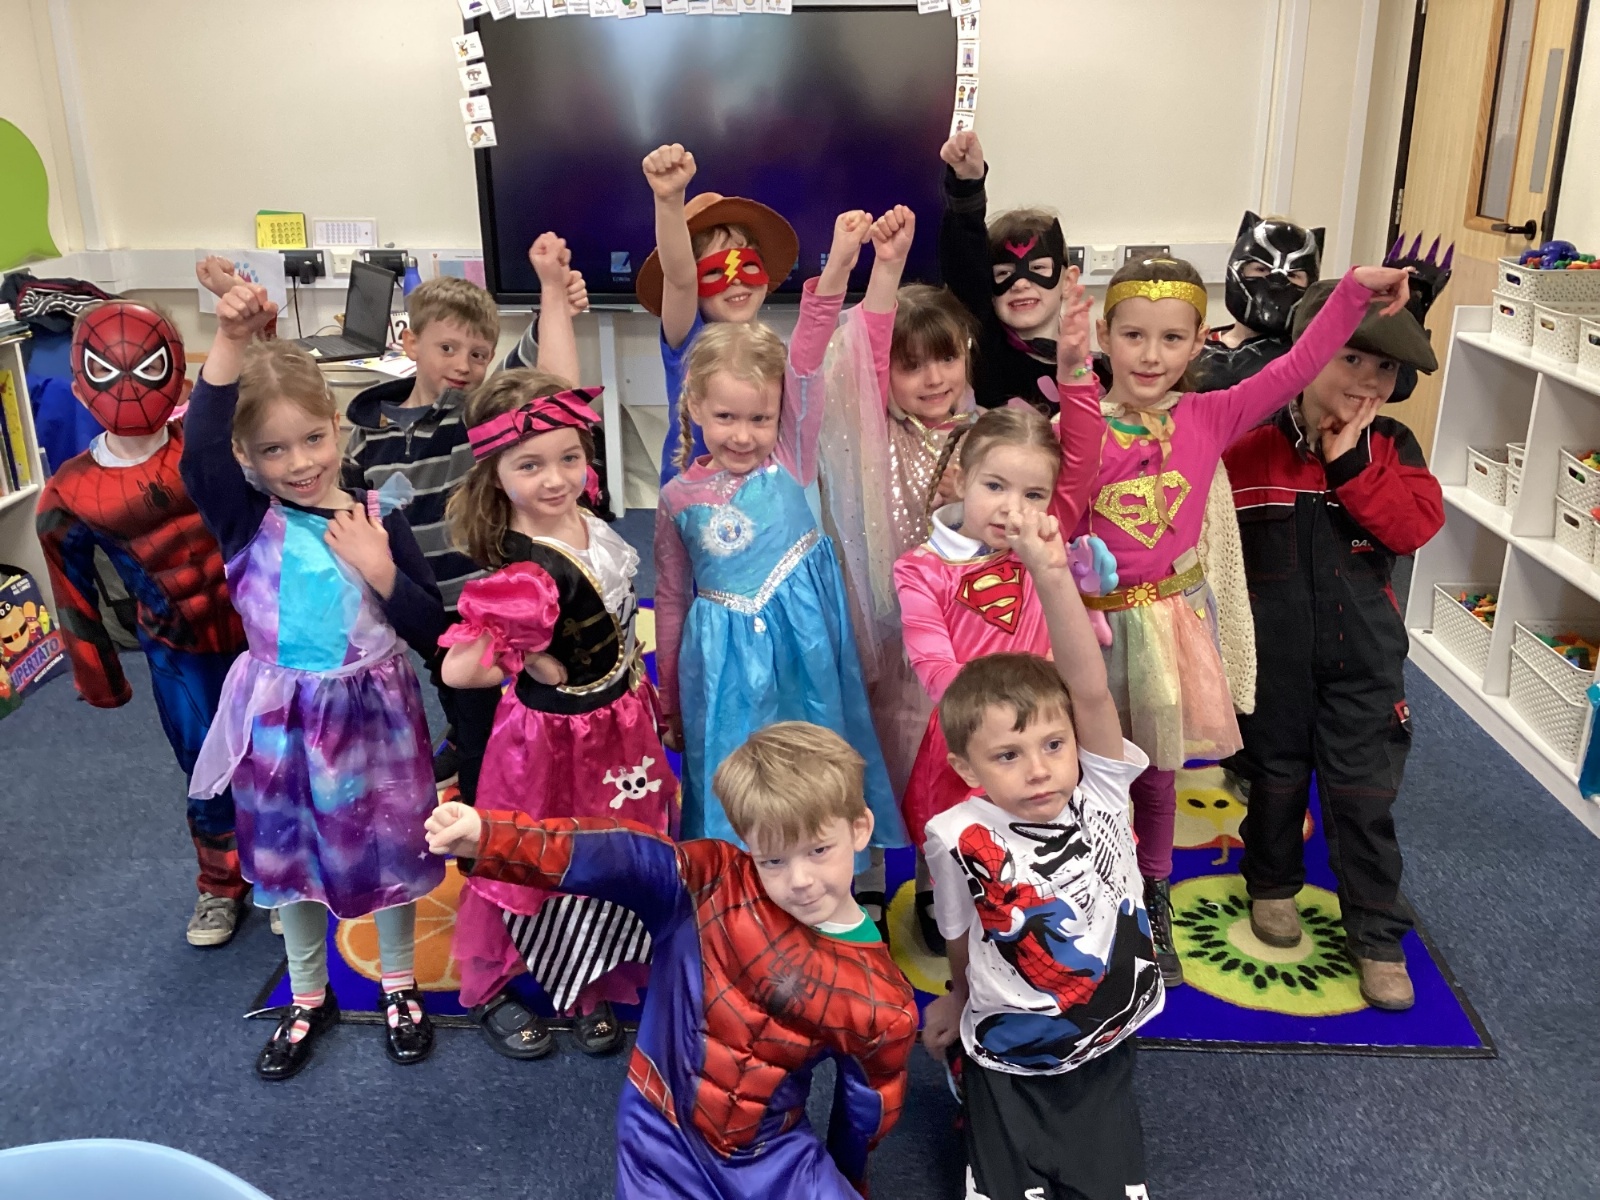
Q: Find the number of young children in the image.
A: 14